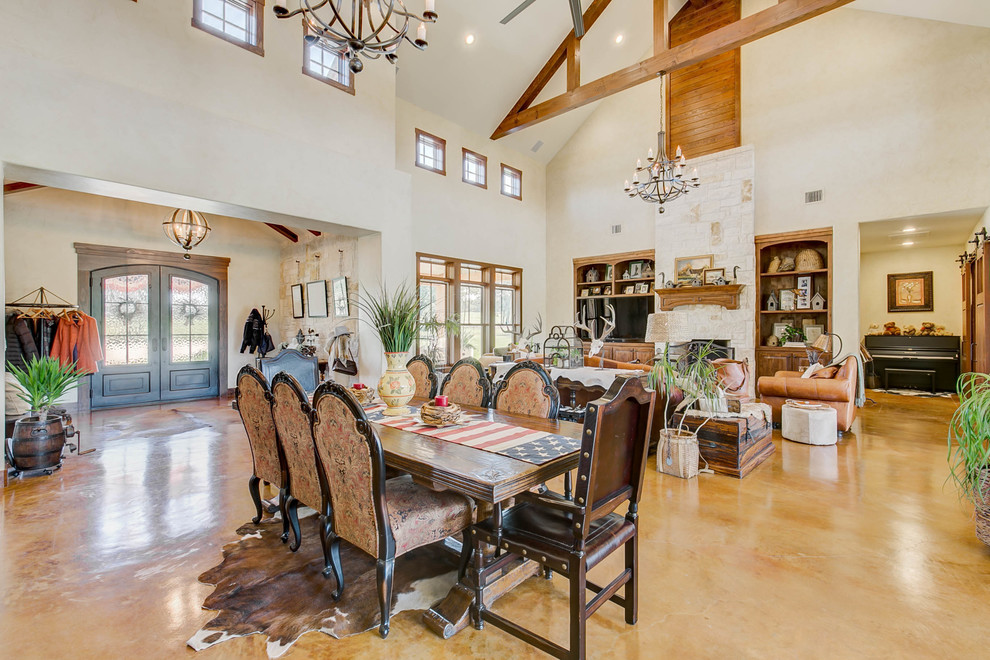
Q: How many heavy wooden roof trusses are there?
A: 1